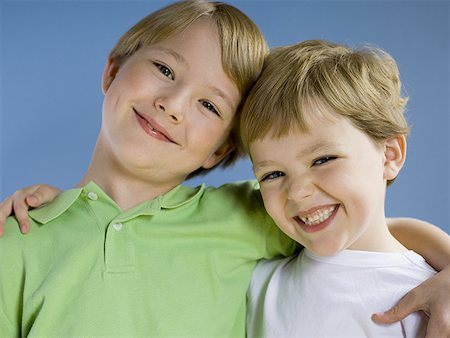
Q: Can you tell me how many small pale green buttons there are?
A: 2